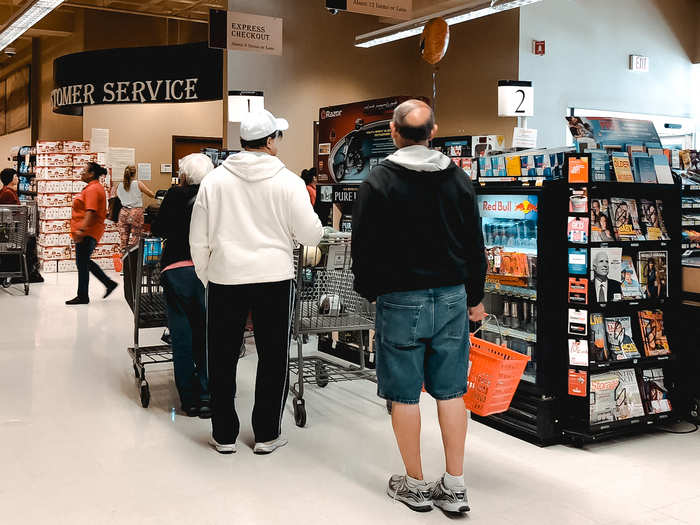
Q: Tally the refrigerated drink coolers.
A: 1